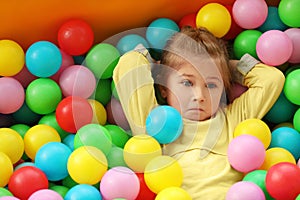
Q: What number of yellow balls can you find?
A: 12